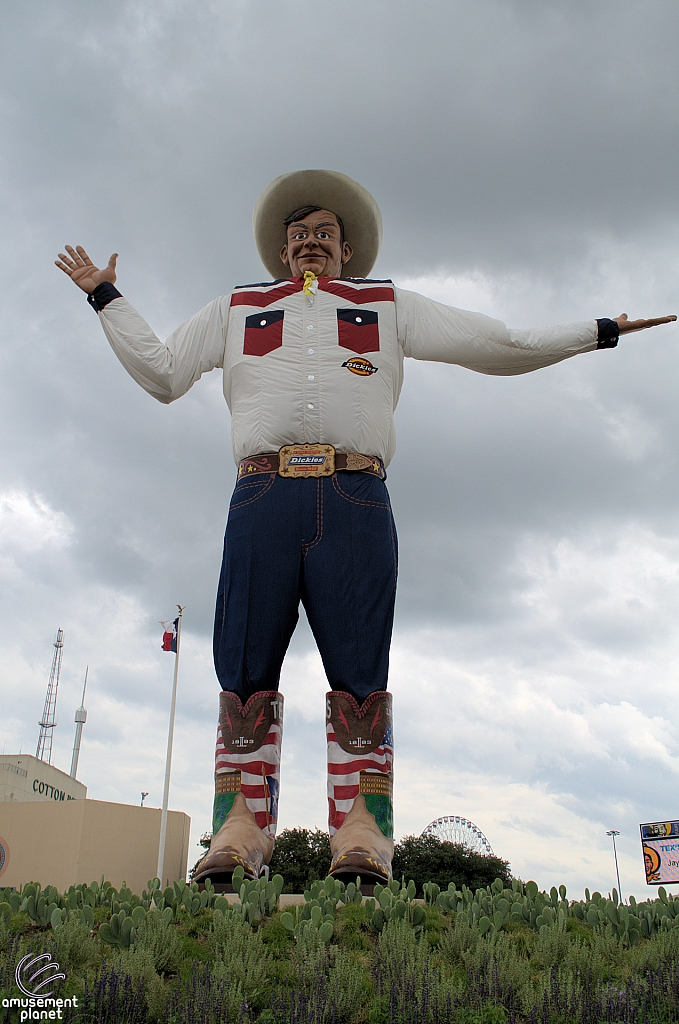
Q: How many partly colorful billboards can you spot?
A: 1